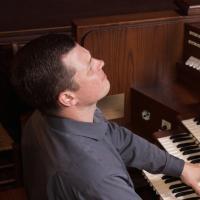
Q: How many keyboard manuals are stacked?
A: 3